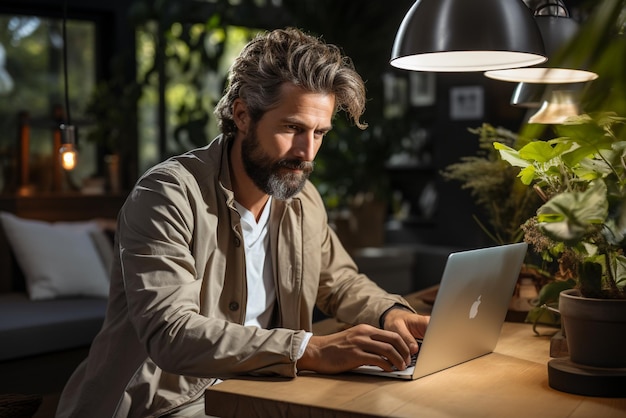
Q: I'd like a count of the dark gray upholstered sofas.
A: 1